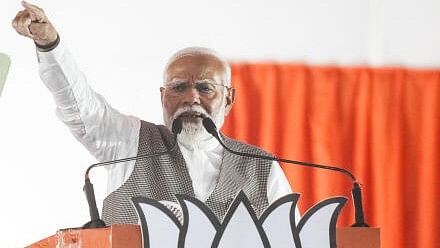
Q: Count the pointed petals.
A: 5